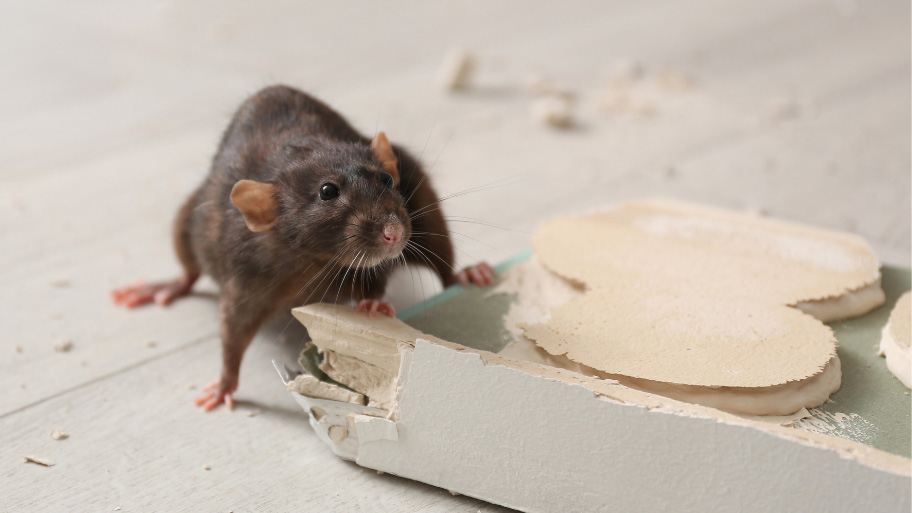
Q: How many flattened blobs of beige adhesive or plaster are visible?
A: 3